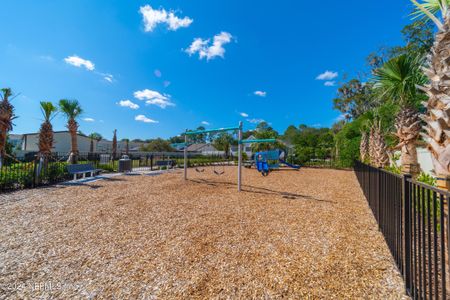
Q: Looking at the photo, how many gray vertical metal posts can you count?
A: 2